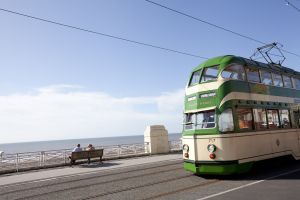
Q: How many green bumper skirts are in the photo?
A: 1